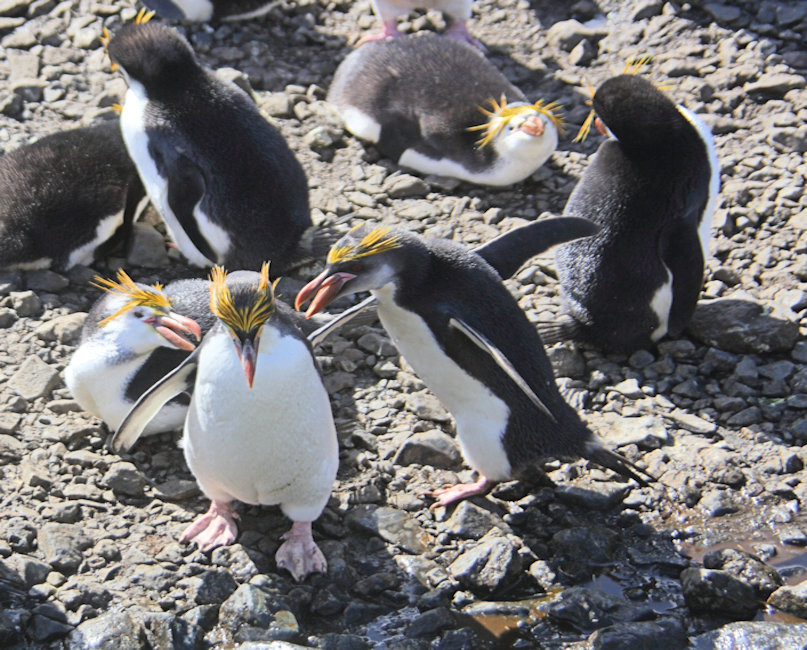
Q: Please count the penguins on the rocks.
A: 9